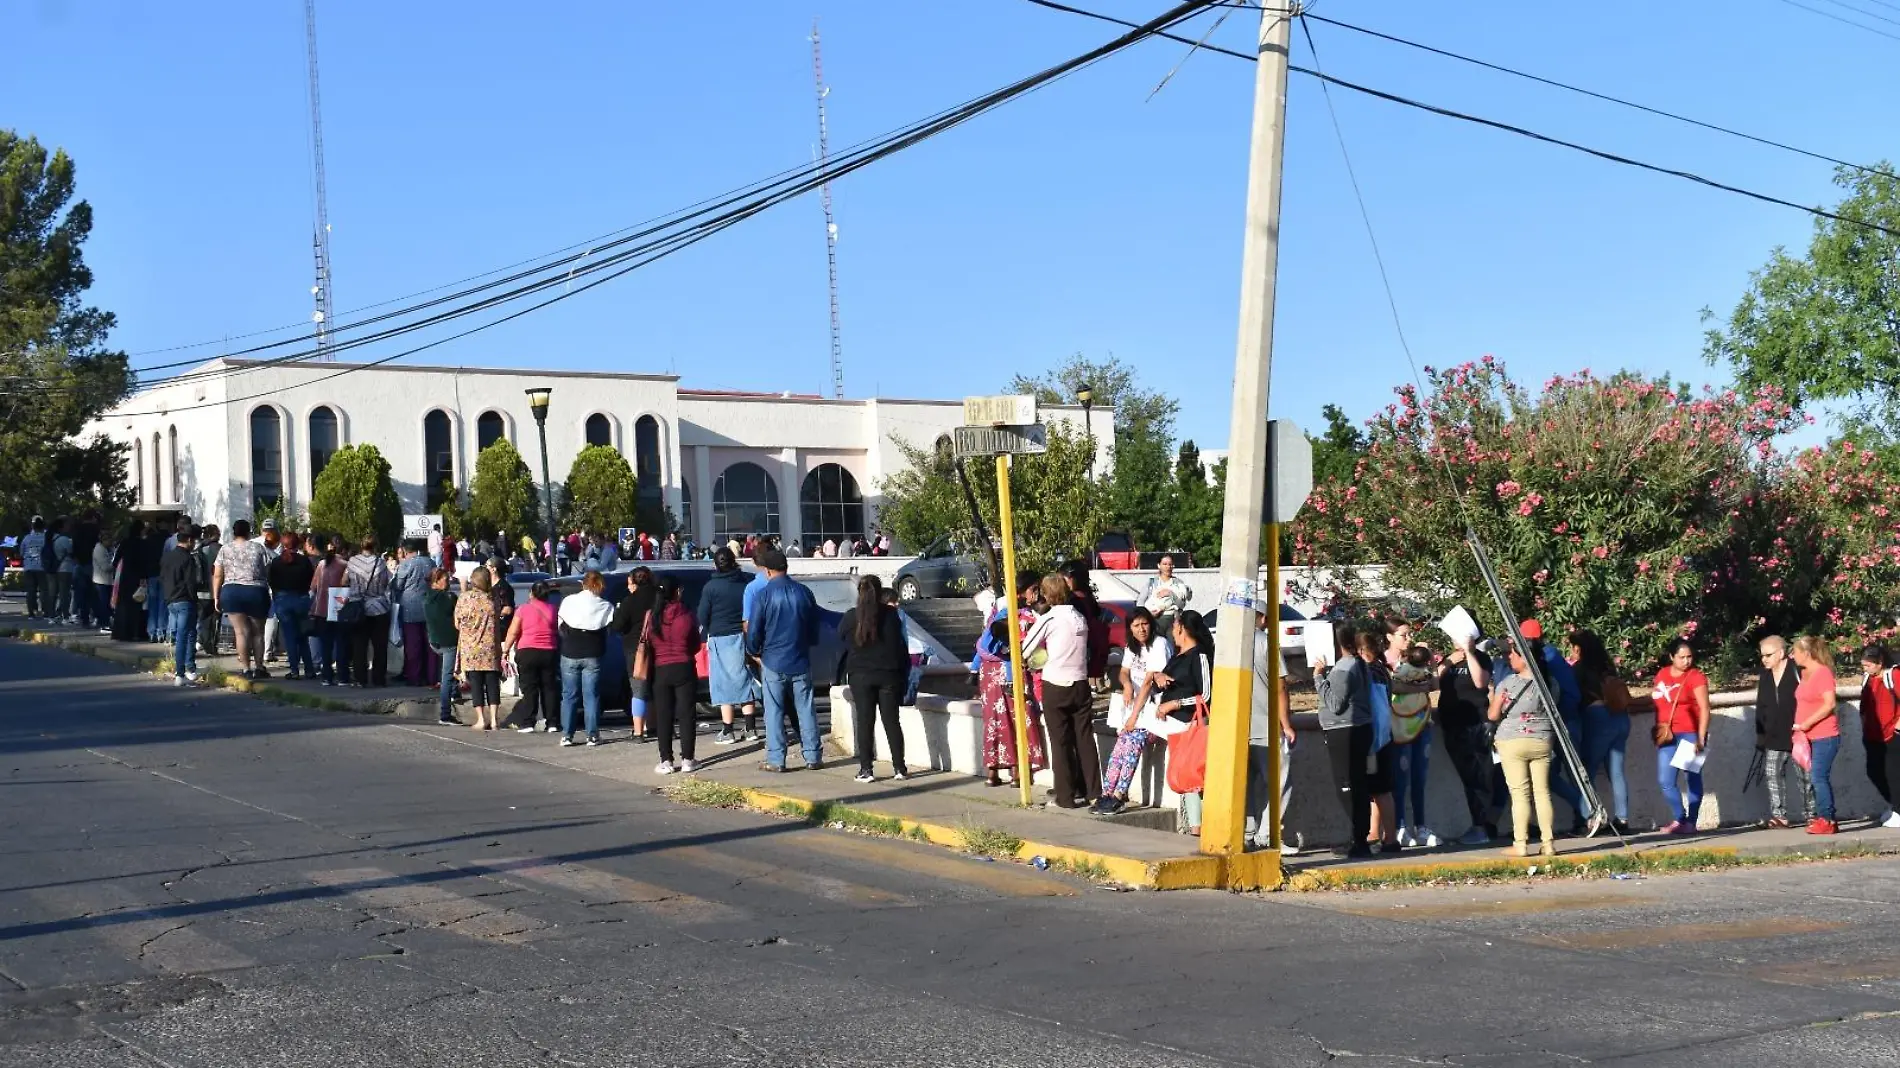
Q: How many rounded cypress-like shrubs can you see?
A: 3